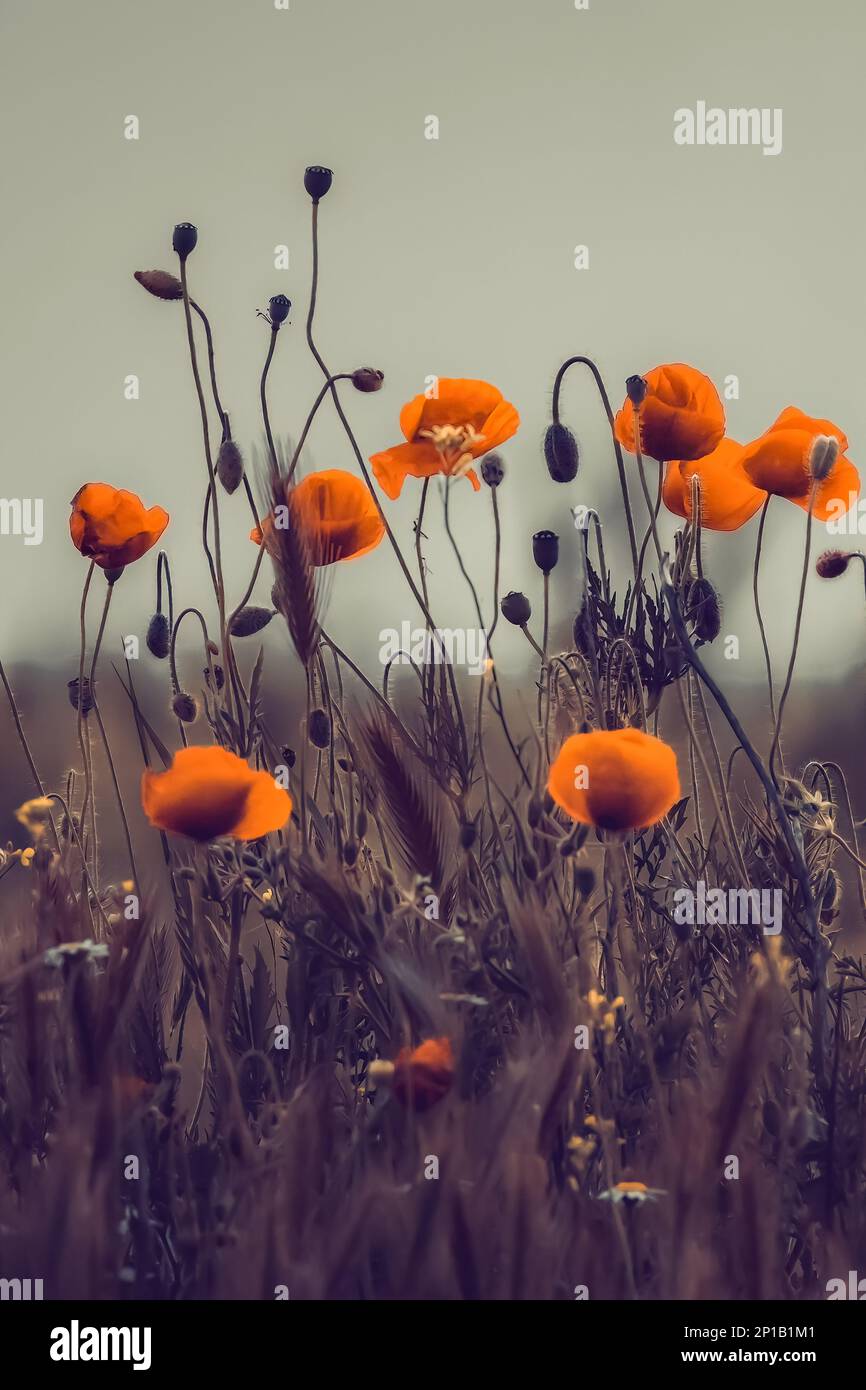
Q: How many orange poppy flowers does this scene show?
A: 9